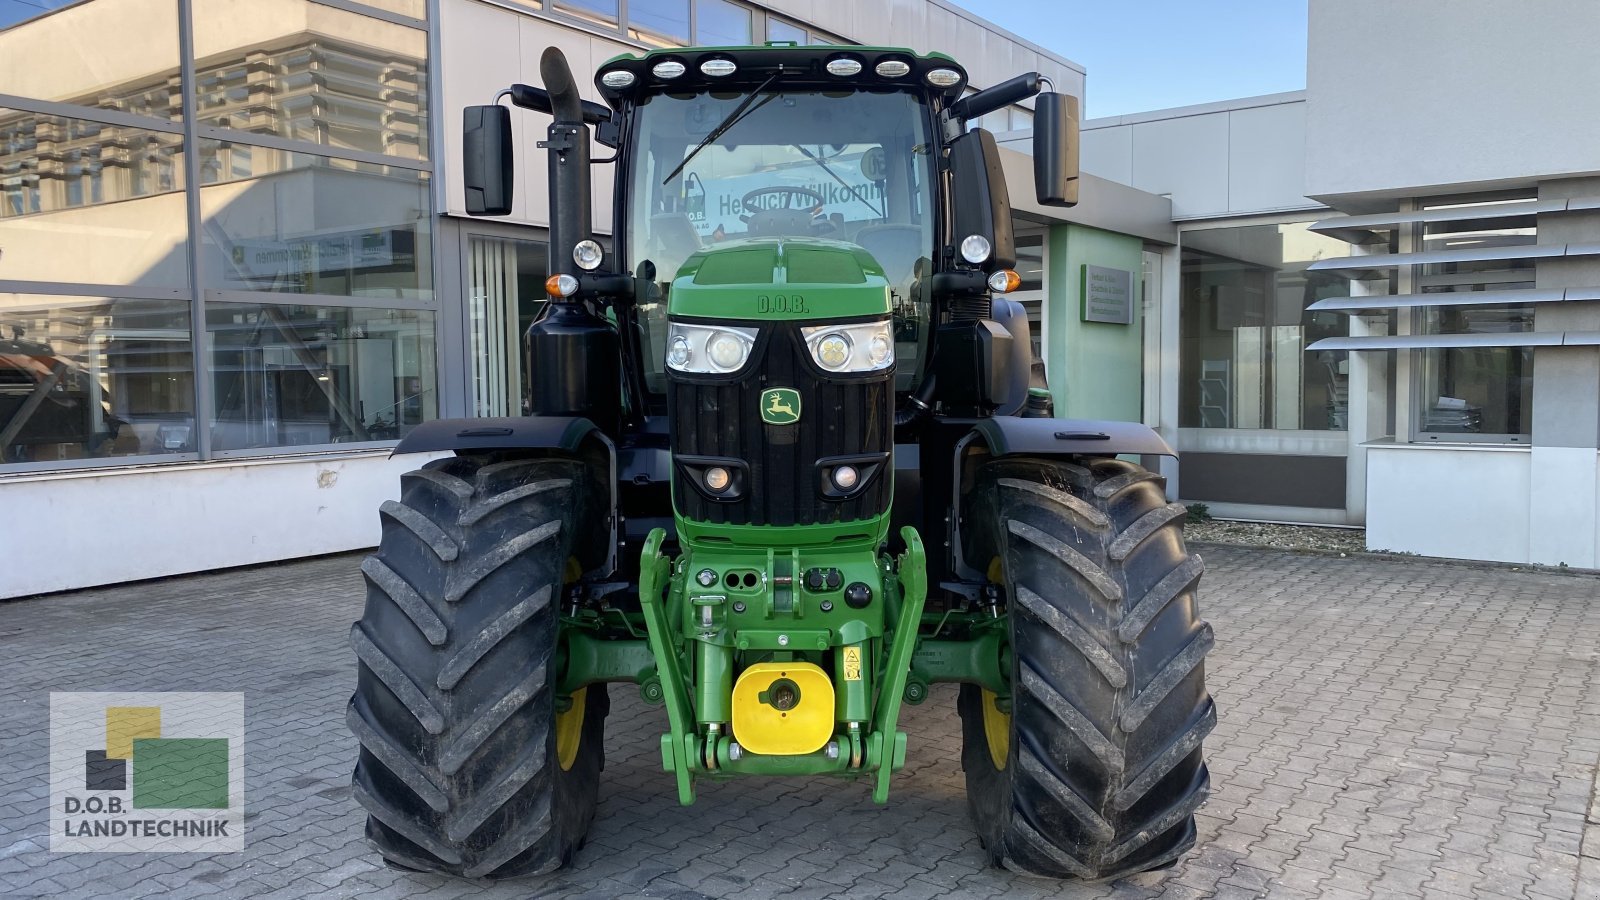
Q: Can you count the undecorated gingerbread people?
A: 0